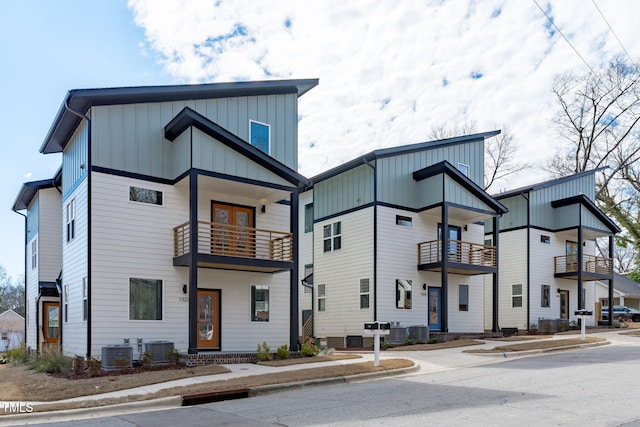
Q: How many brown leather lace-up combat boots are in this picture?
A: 0